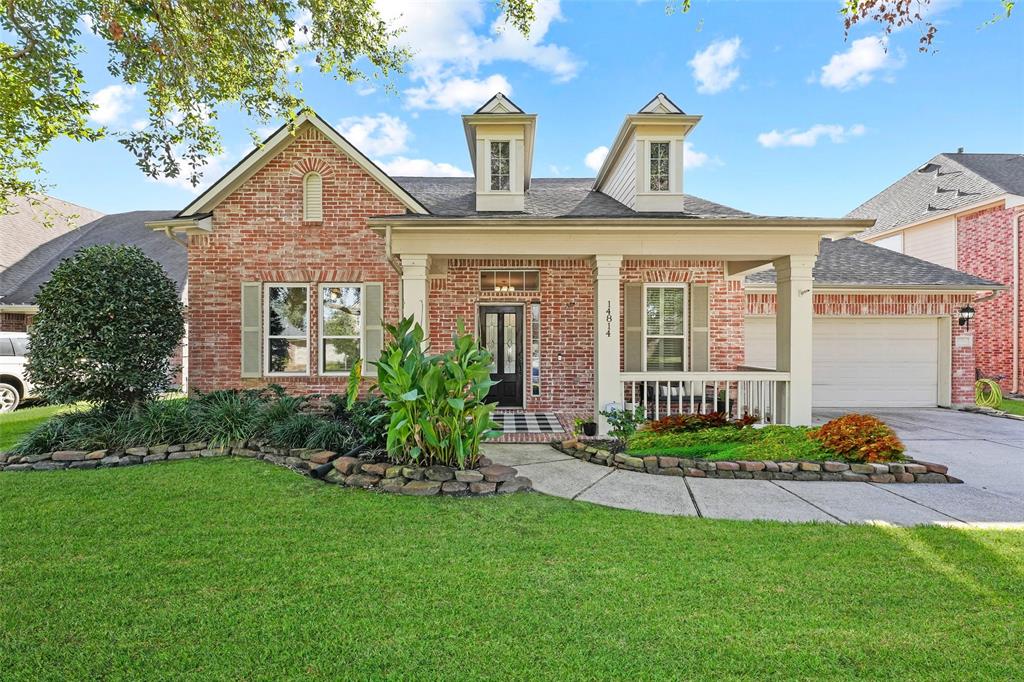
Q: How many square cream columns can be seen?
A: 3